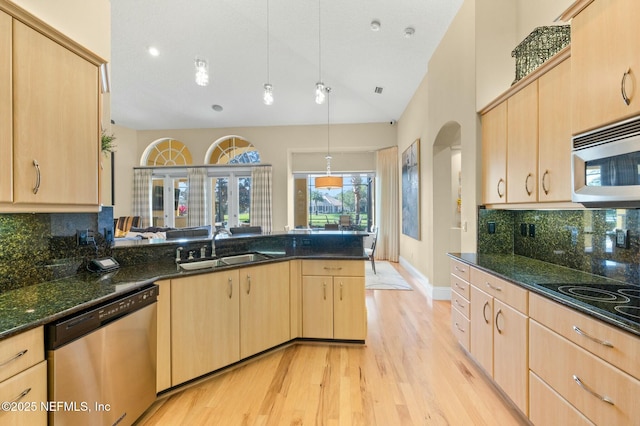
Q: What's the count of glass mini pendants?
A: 3